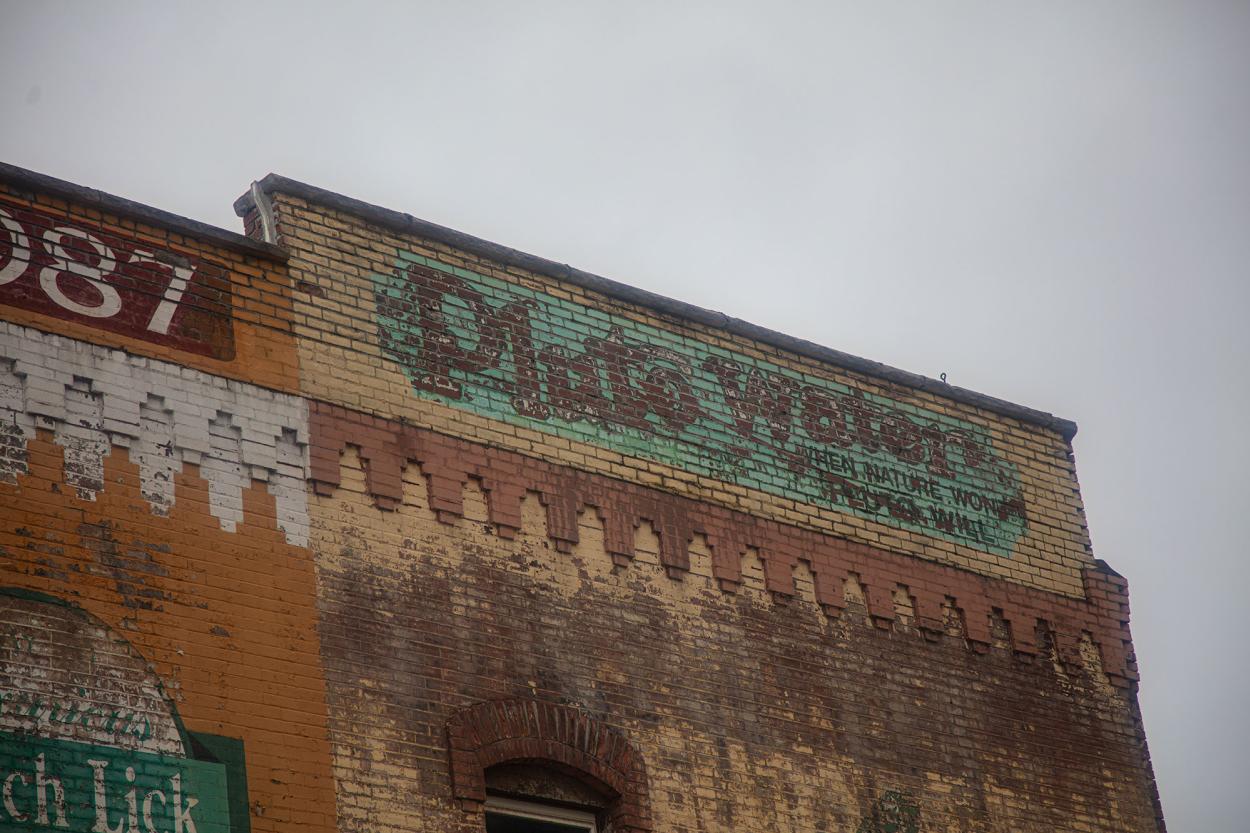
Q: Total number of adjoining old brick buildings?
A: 2